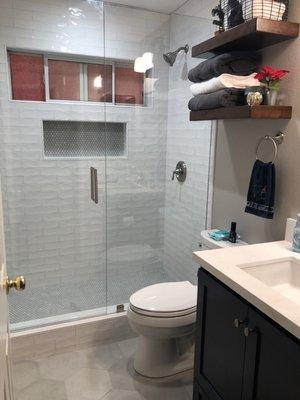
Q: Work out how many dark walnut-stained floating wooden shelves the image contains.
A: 2